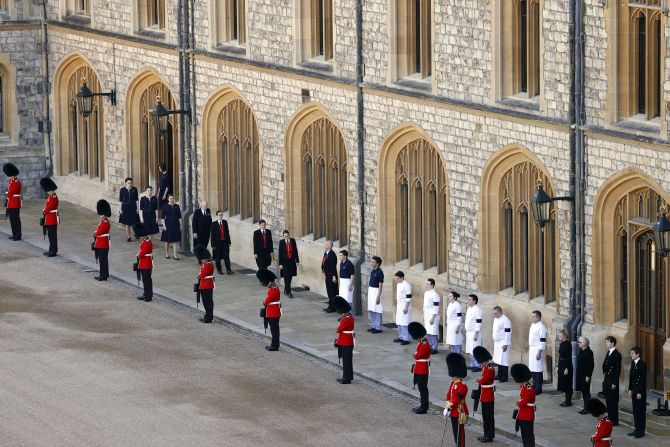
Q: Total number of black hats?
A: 12